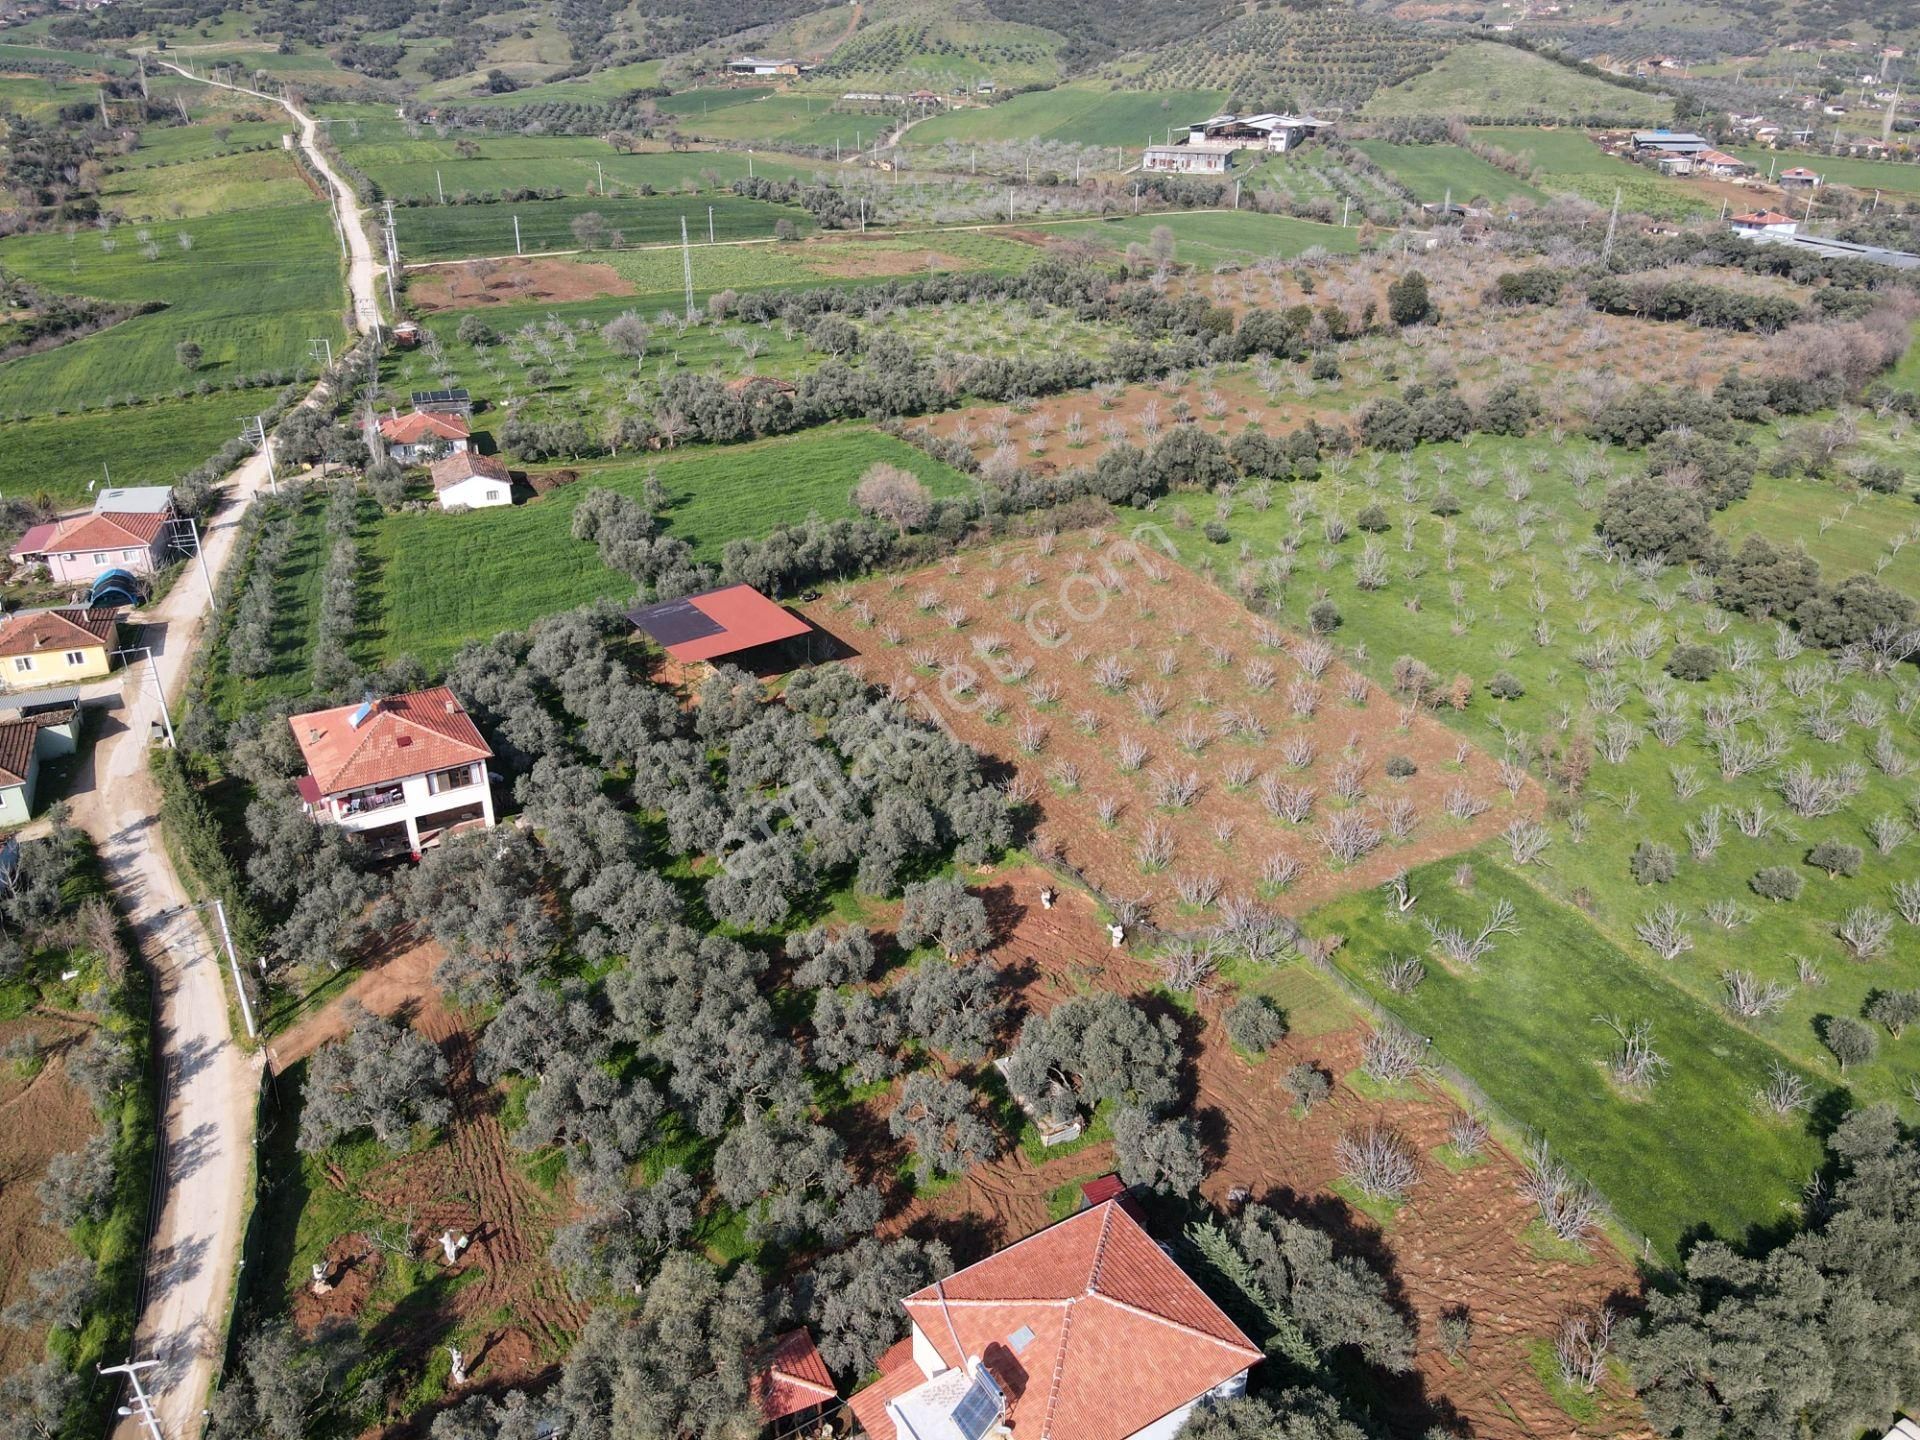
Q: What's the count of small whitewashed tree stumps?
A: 5